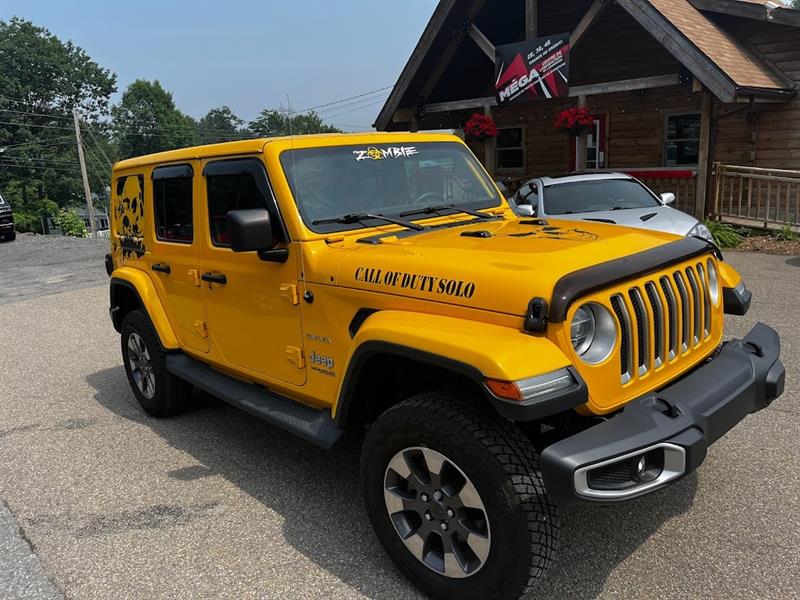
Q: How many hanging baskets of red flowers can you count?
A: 2